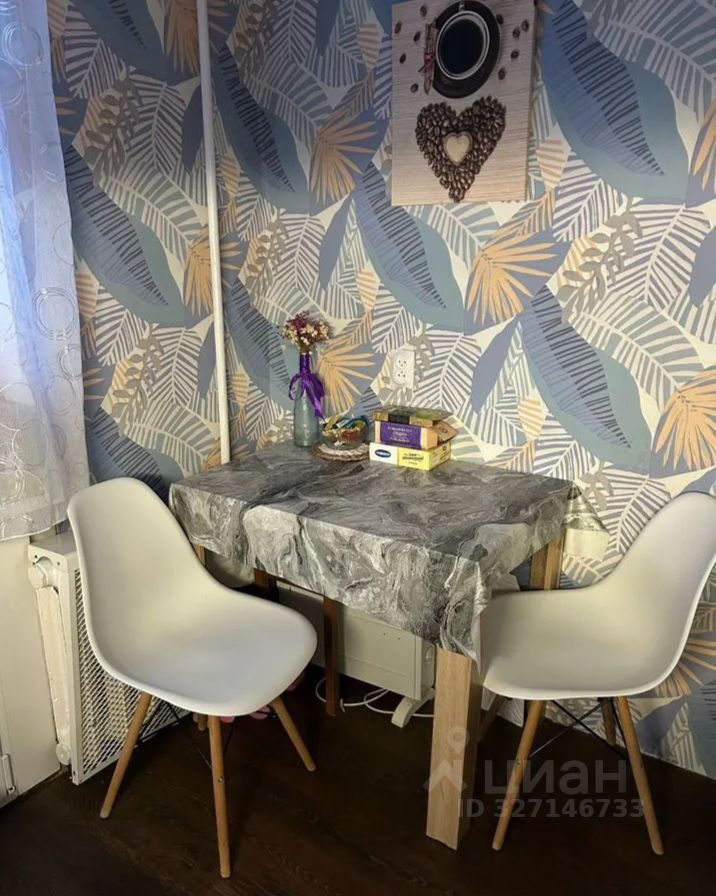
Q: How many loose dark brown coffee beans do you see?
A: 10